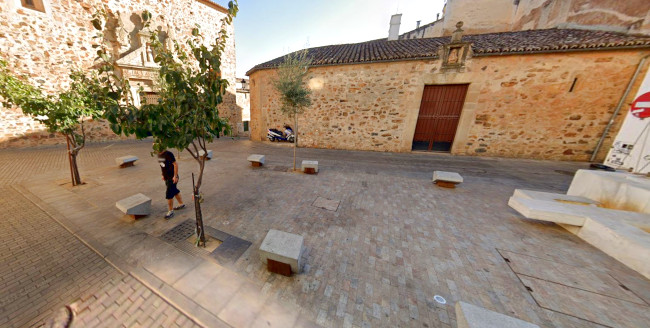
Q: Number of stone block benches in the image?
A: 8